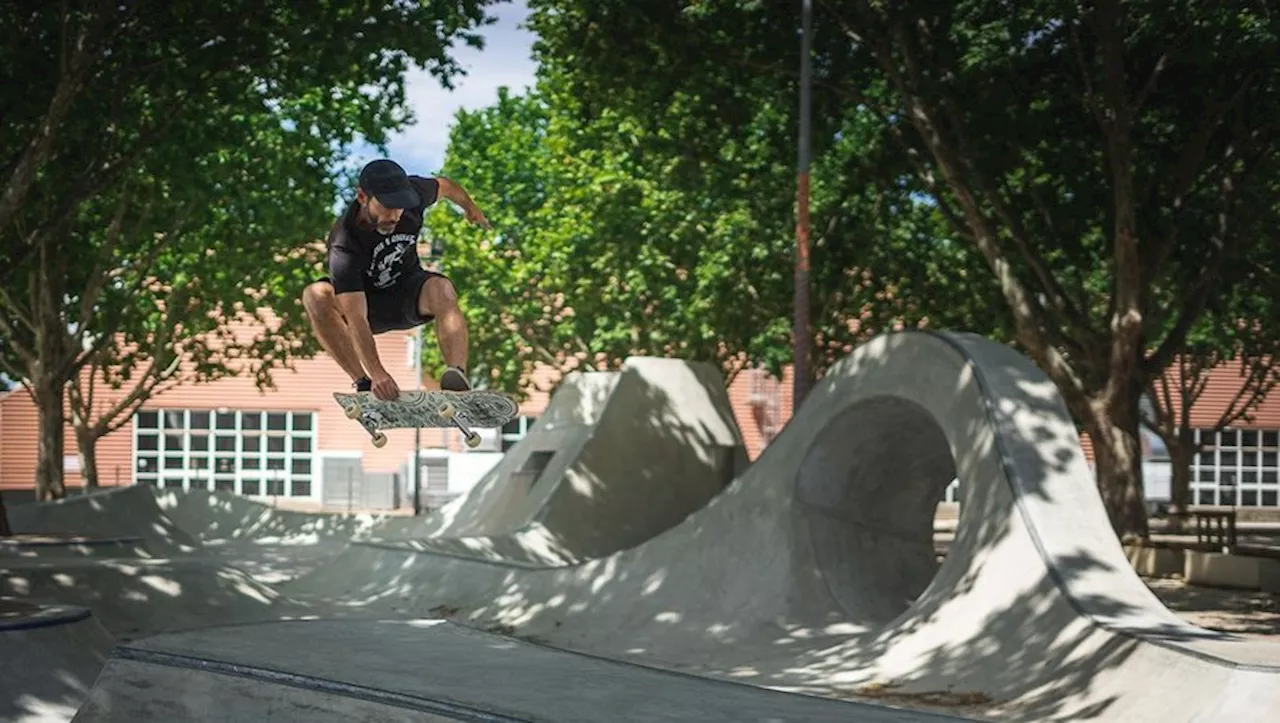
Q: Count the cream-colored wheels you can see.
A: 4